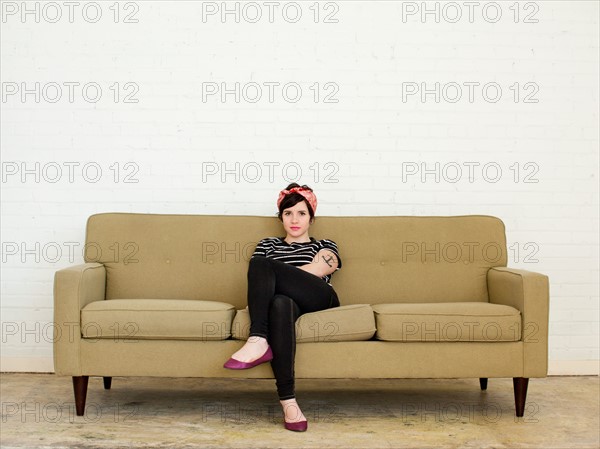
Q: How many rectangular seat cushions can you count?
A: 3